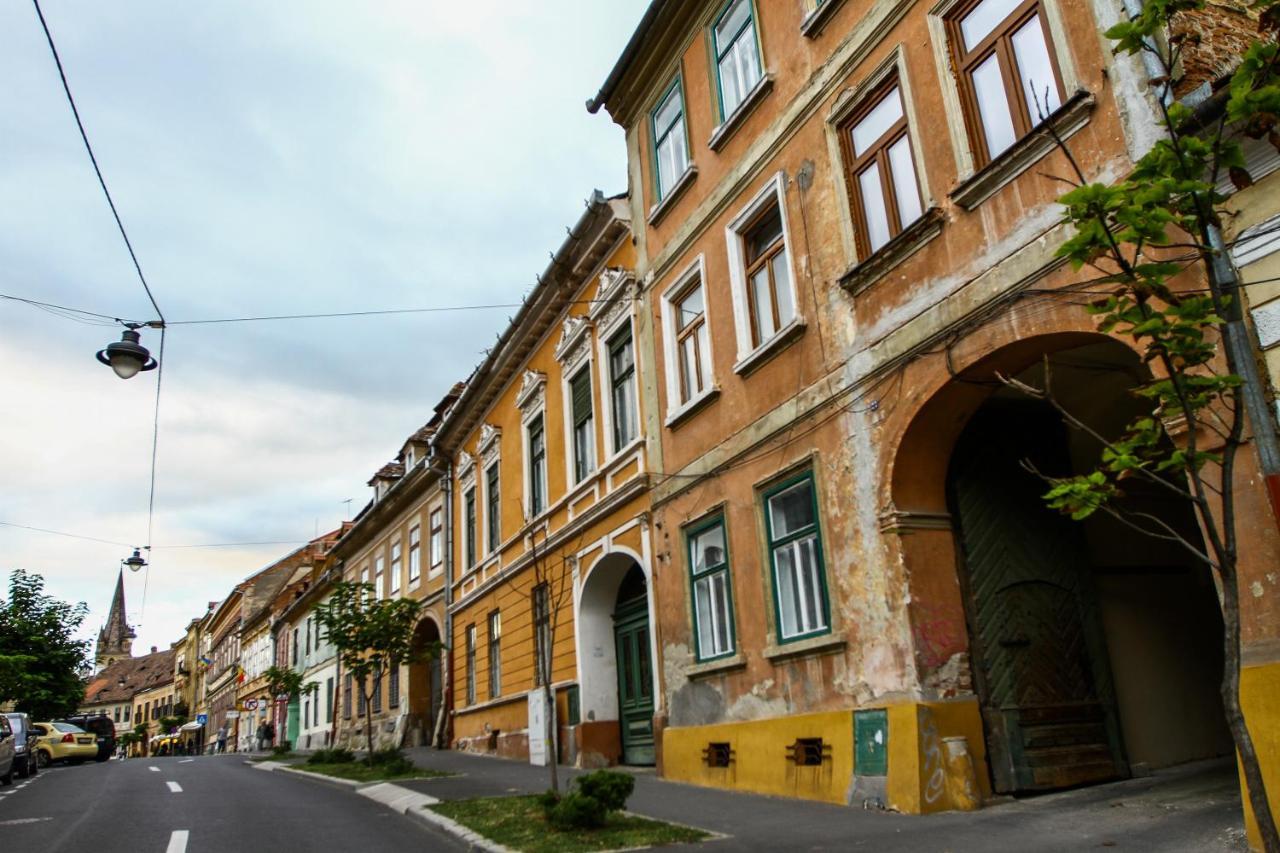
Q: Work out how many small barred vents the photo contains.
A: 2